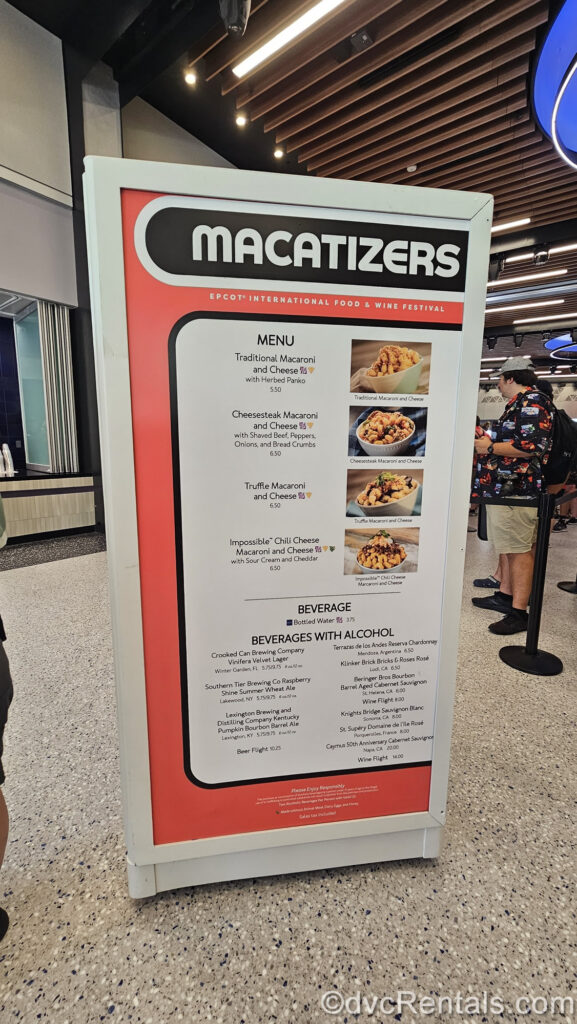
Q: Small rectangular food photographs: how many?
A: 4